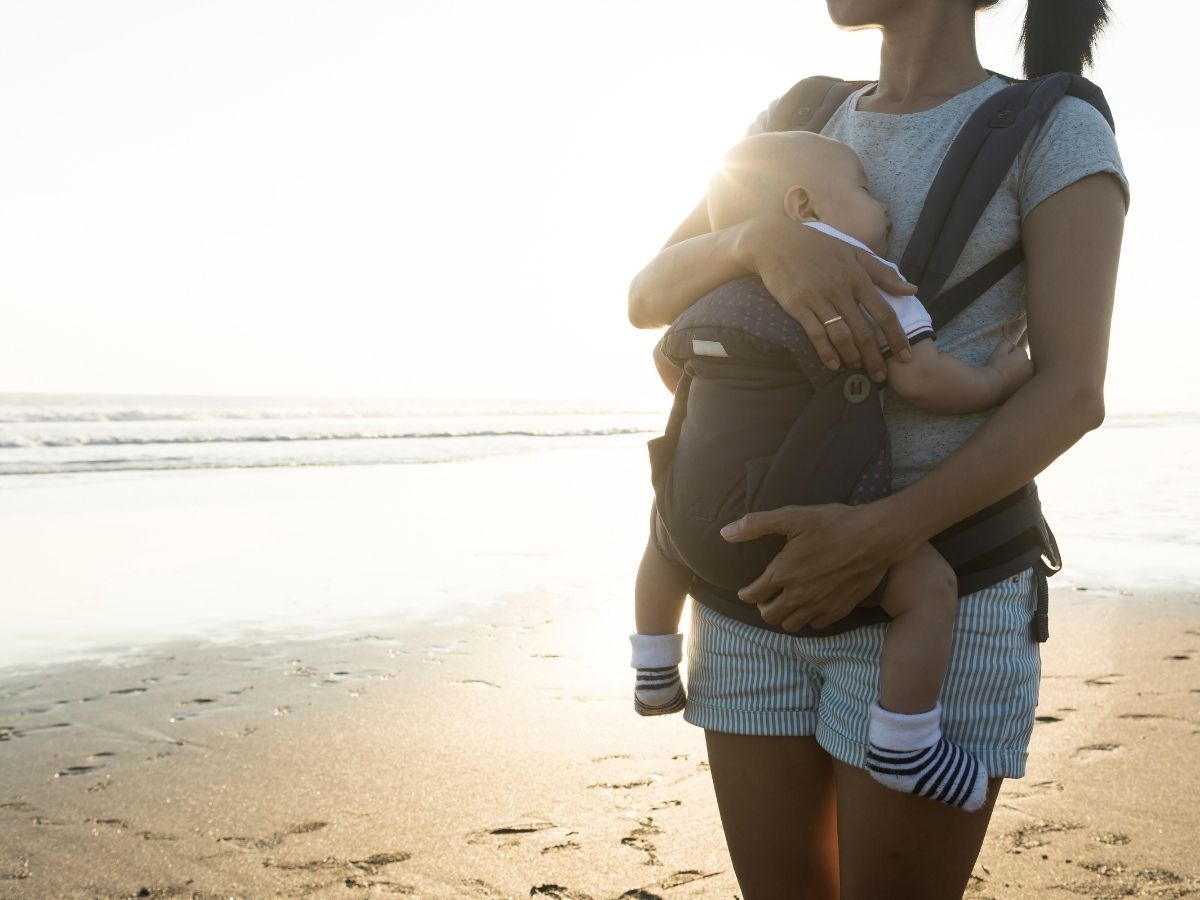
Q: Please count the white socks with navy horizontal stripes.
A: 2